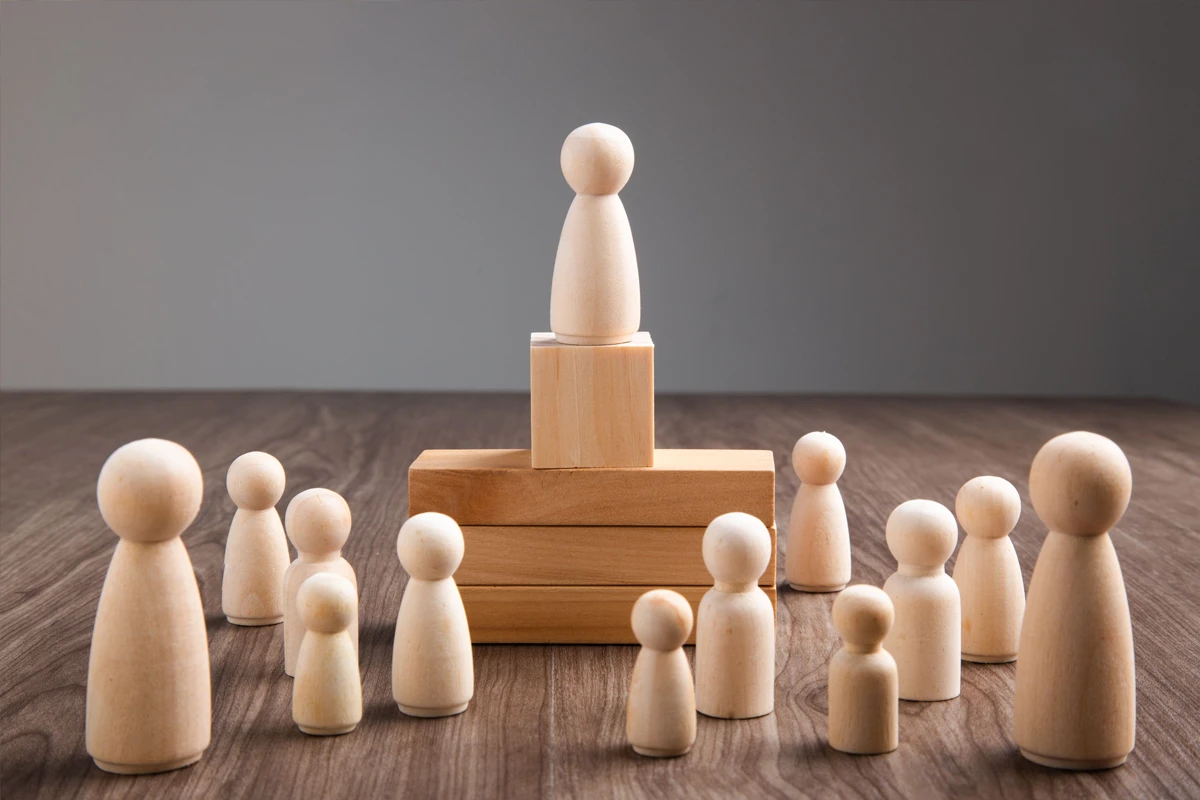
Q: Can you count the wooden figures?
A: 13